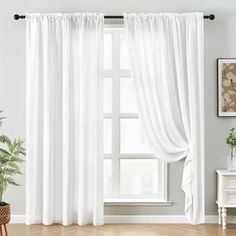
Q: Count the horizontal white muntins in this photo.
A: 3